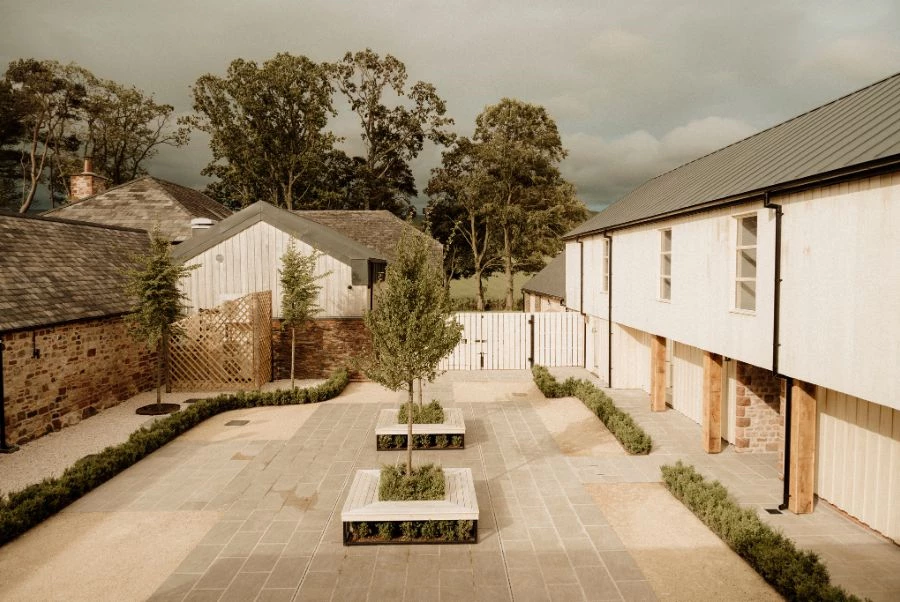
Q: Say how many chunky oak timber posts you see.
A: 3